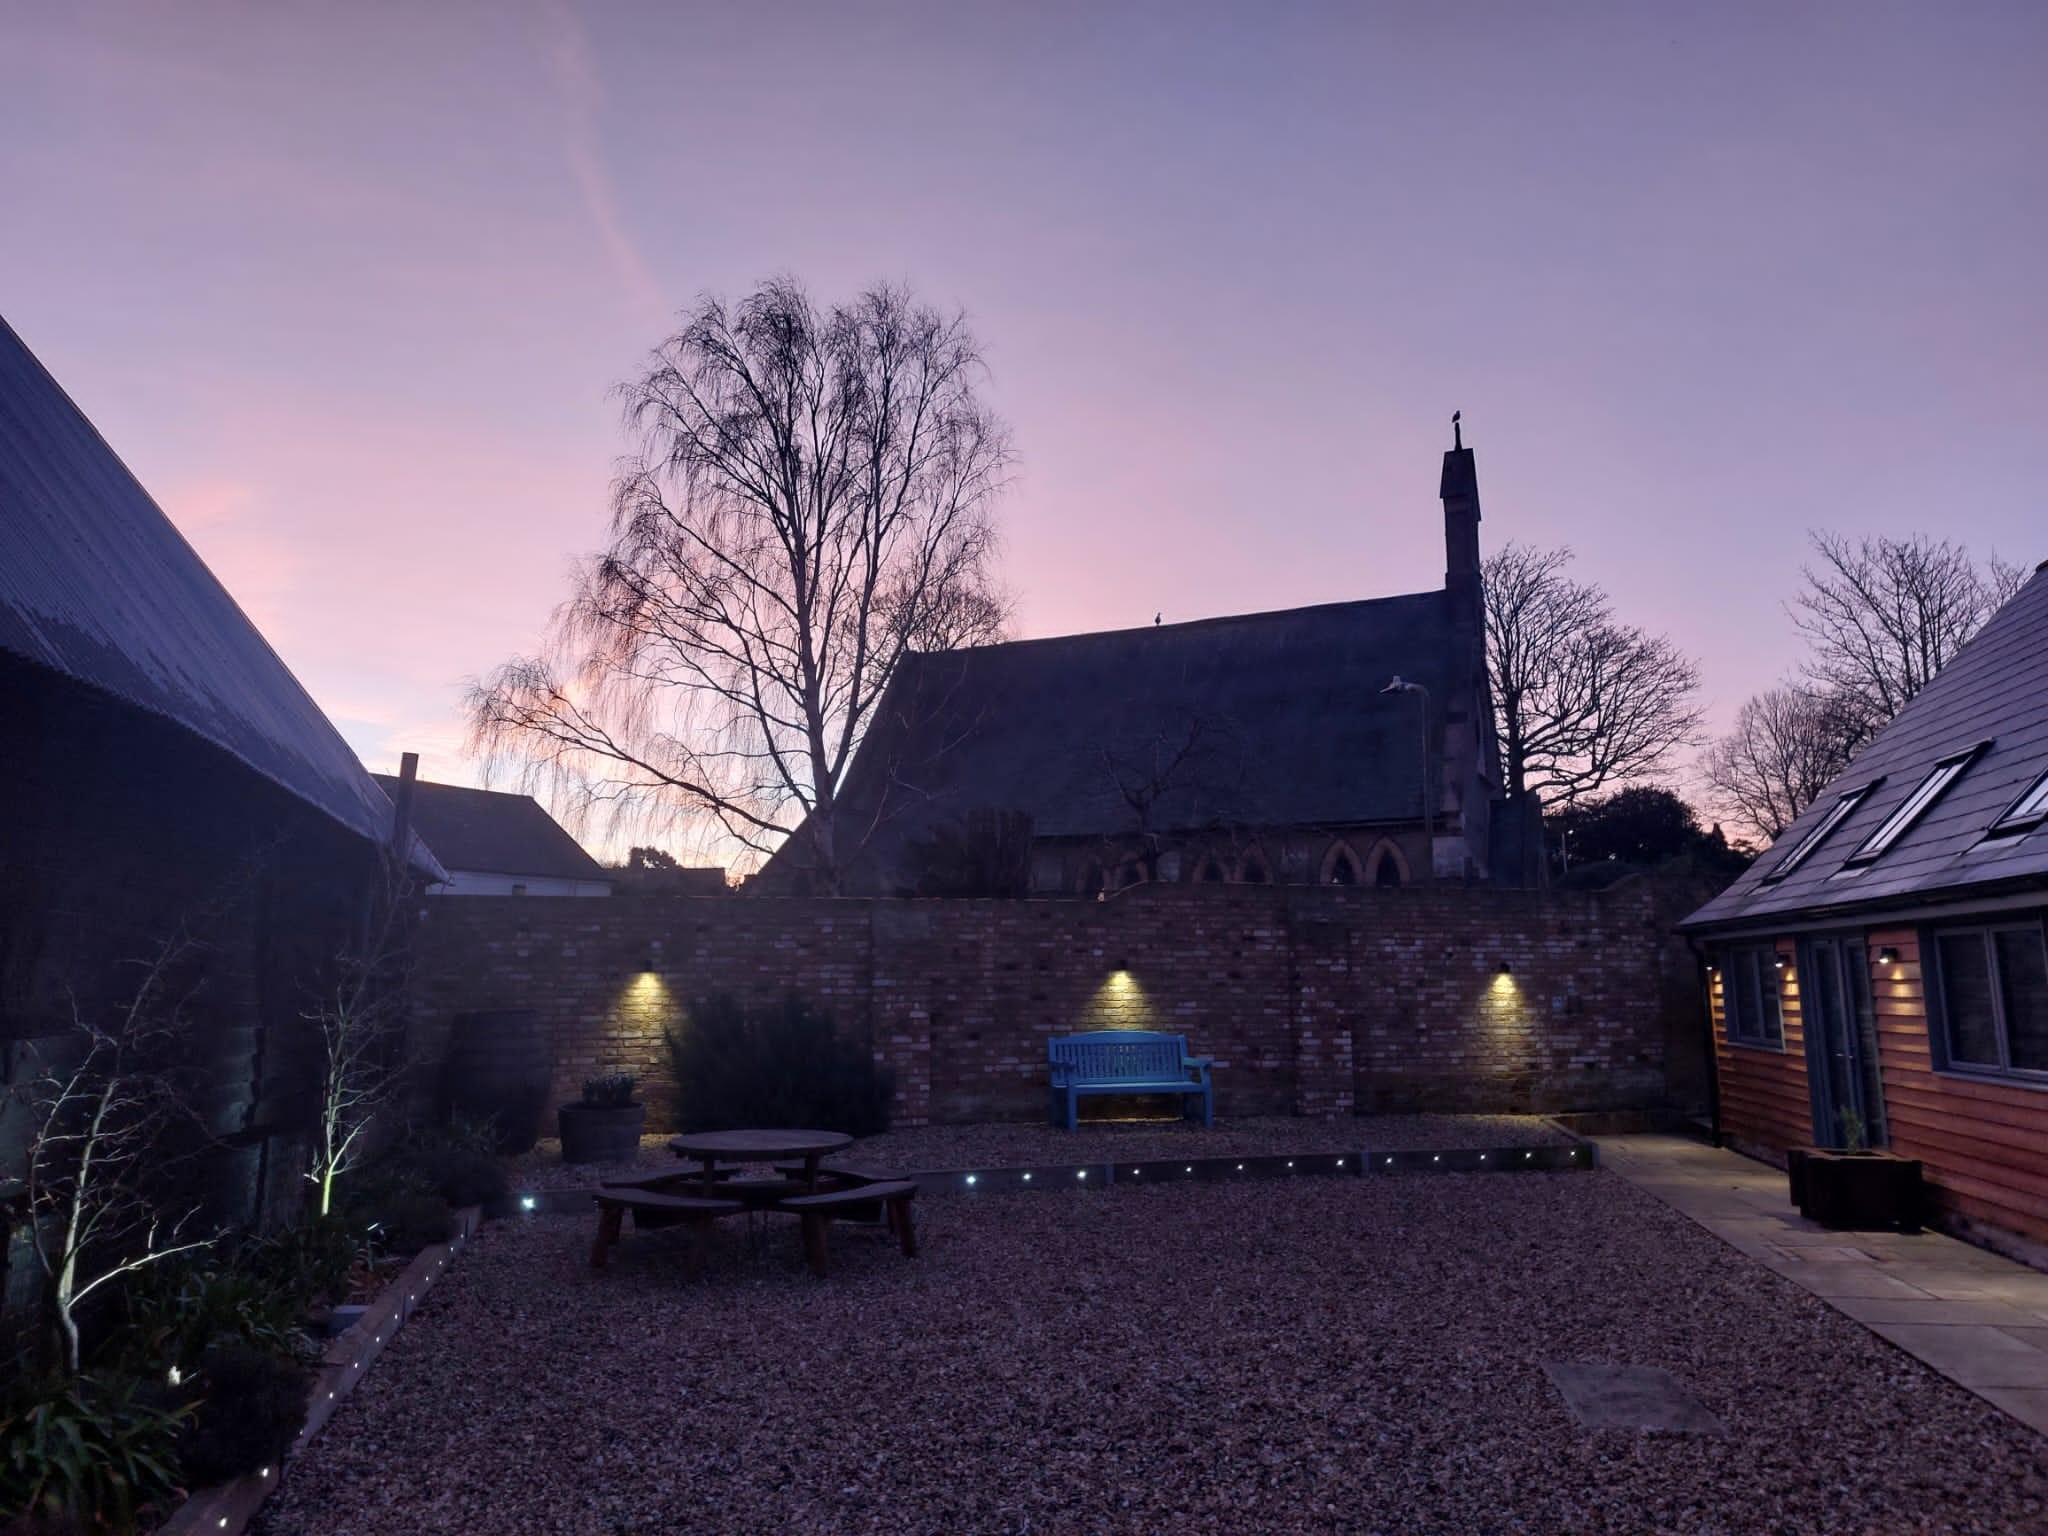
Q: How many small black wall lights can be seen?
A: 6